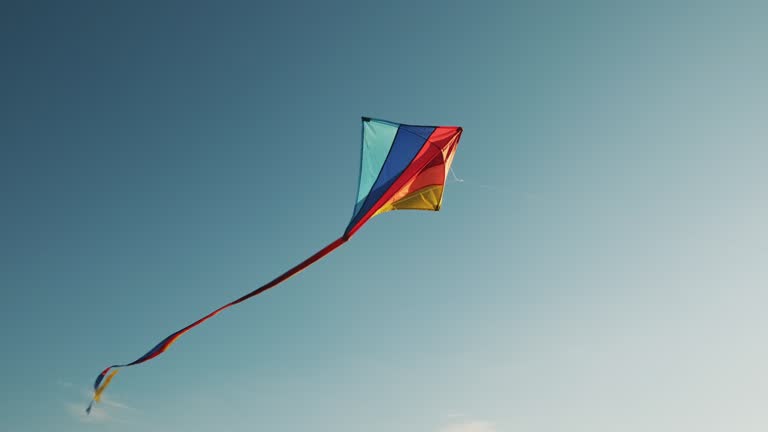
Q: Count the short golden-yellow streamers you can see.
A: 1